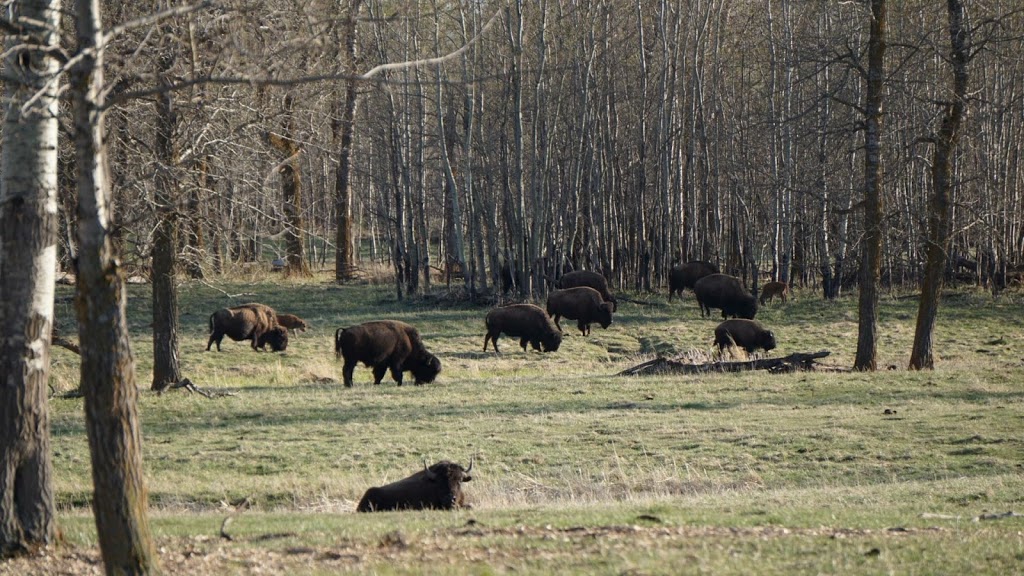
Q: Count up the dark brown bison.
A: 9